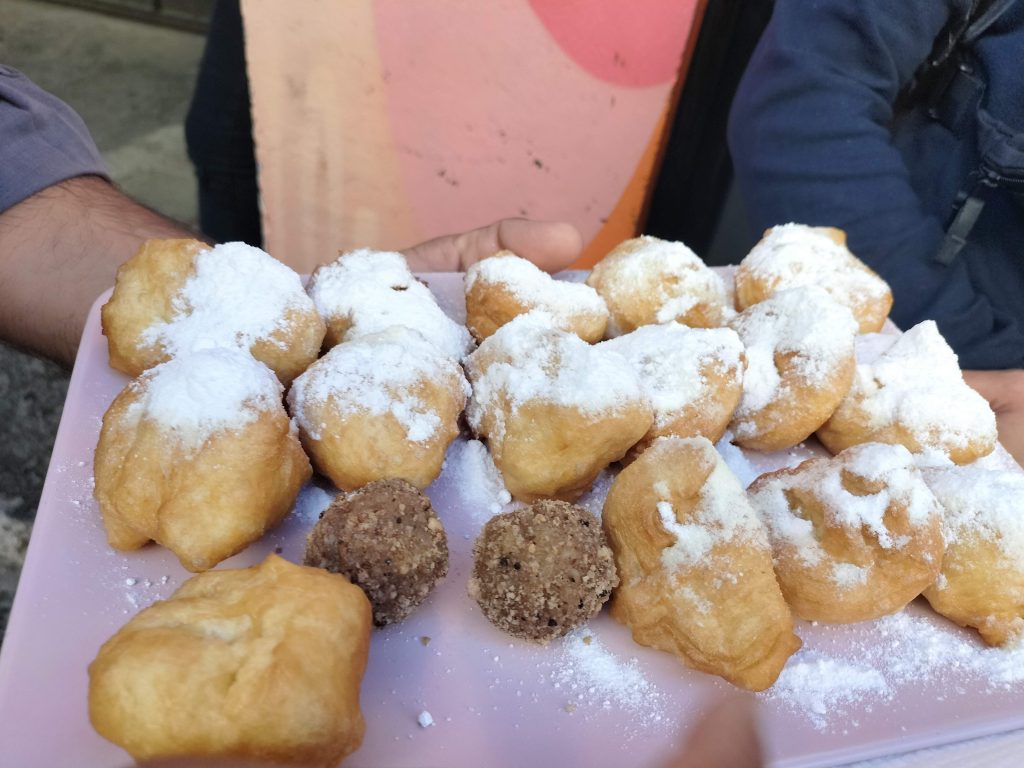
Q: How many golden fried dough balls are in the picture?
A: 15